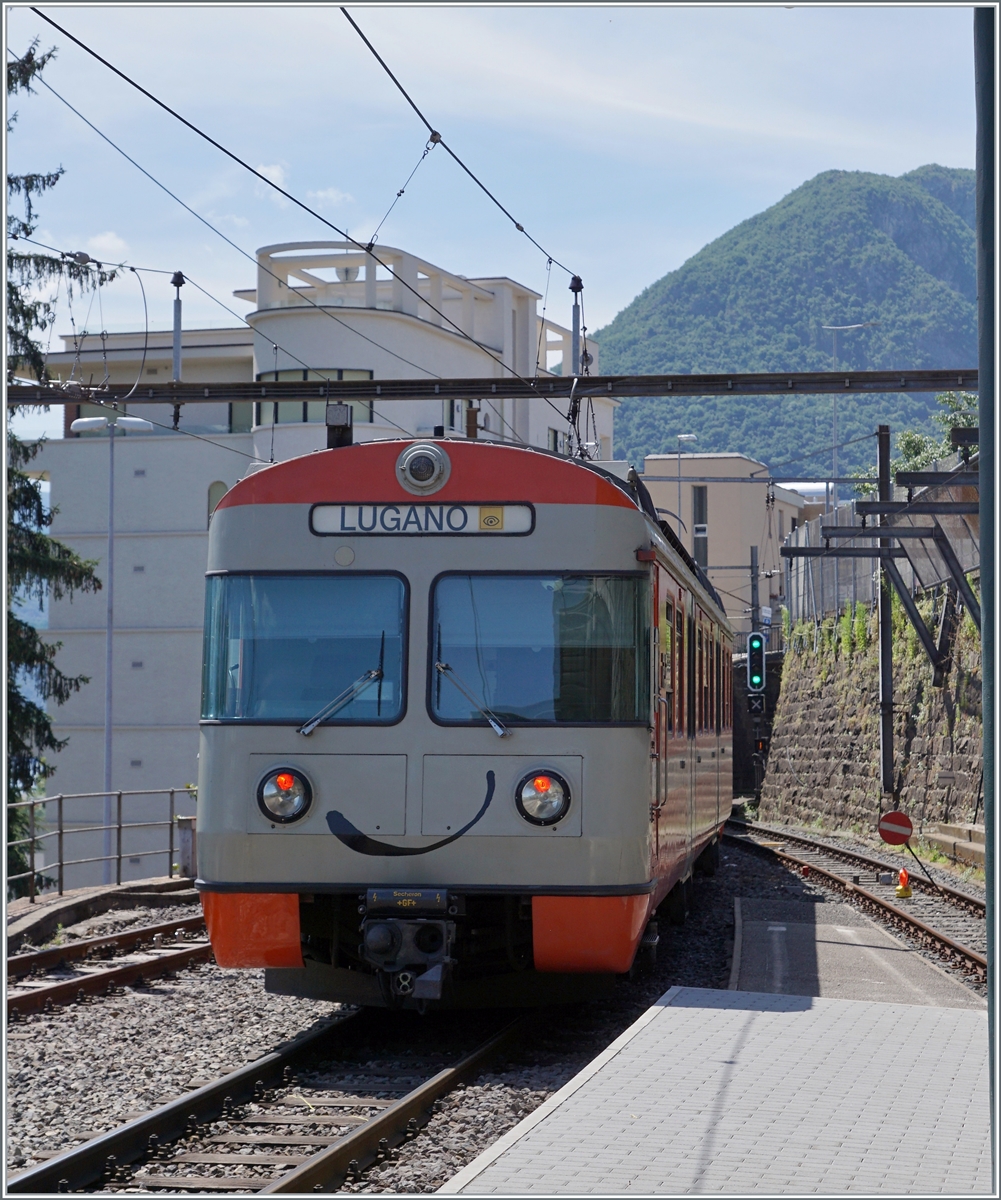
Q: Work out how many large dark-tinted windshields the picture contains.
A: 2